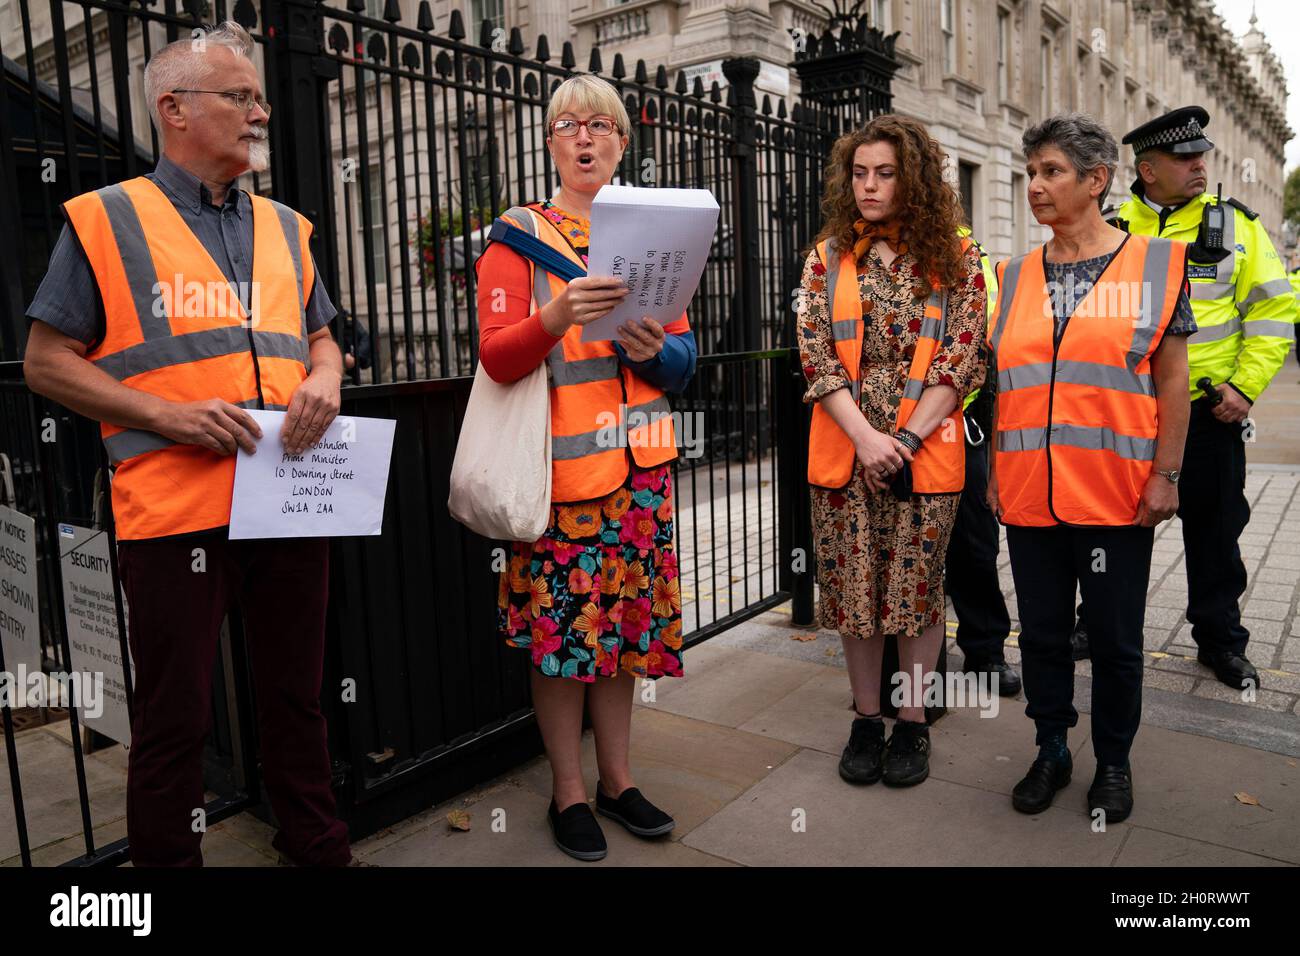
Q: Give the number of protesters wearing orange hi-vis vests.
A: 4